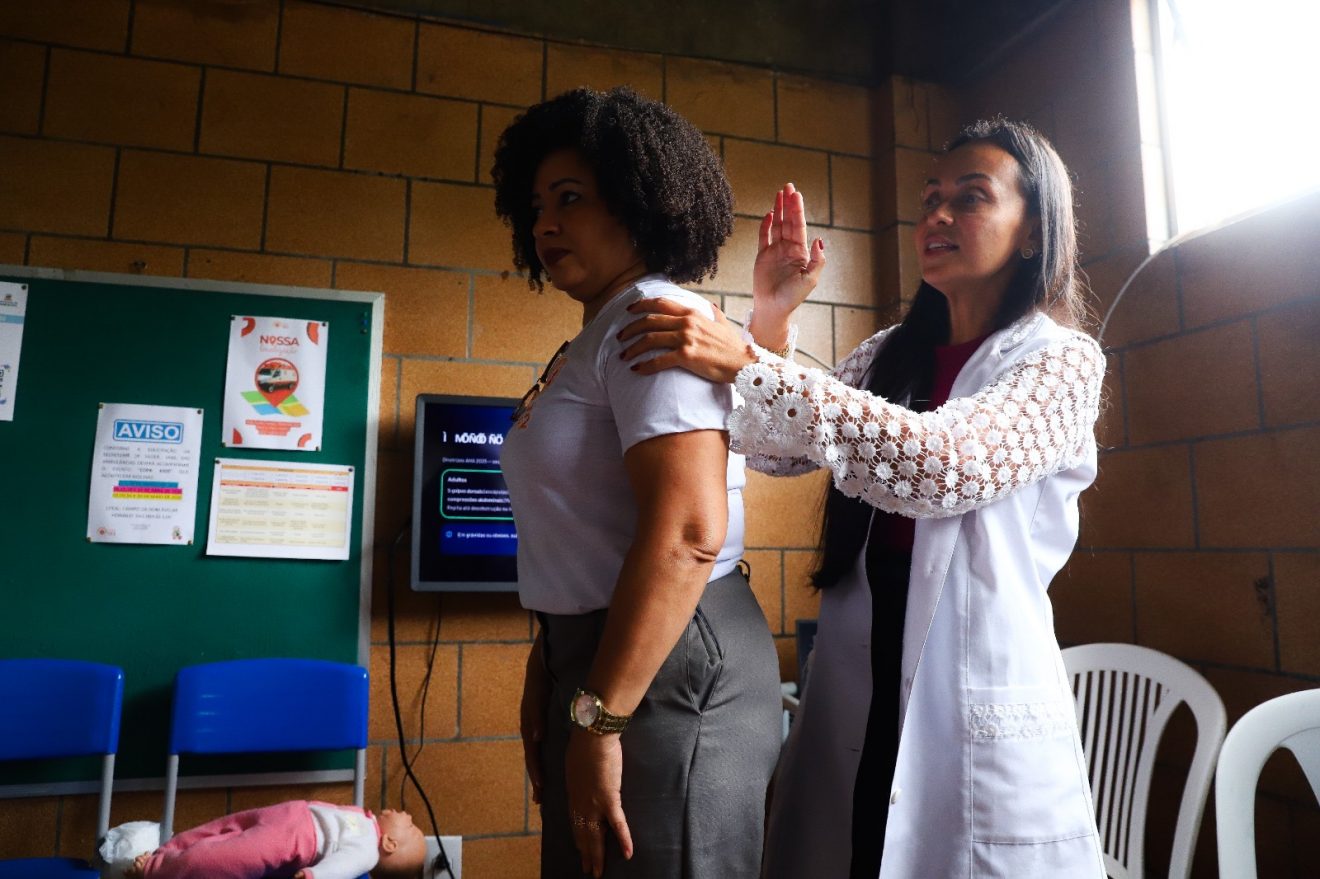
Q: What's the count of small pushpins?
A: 14